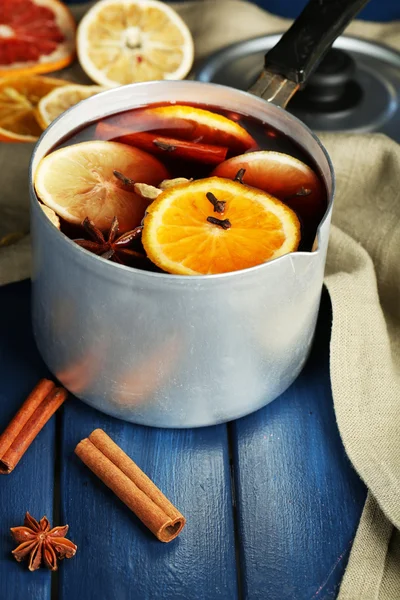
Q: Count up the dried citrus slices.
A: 4